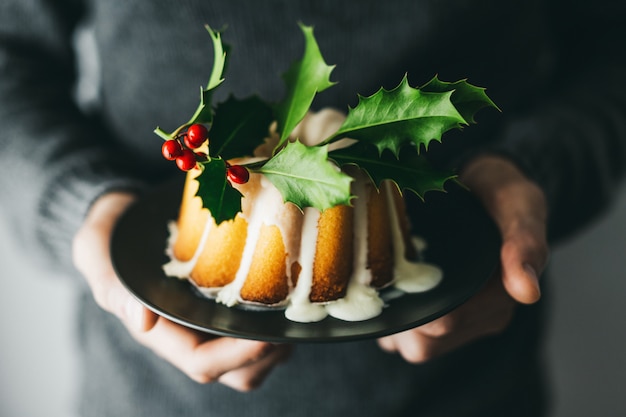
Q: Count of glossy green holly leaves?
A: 8